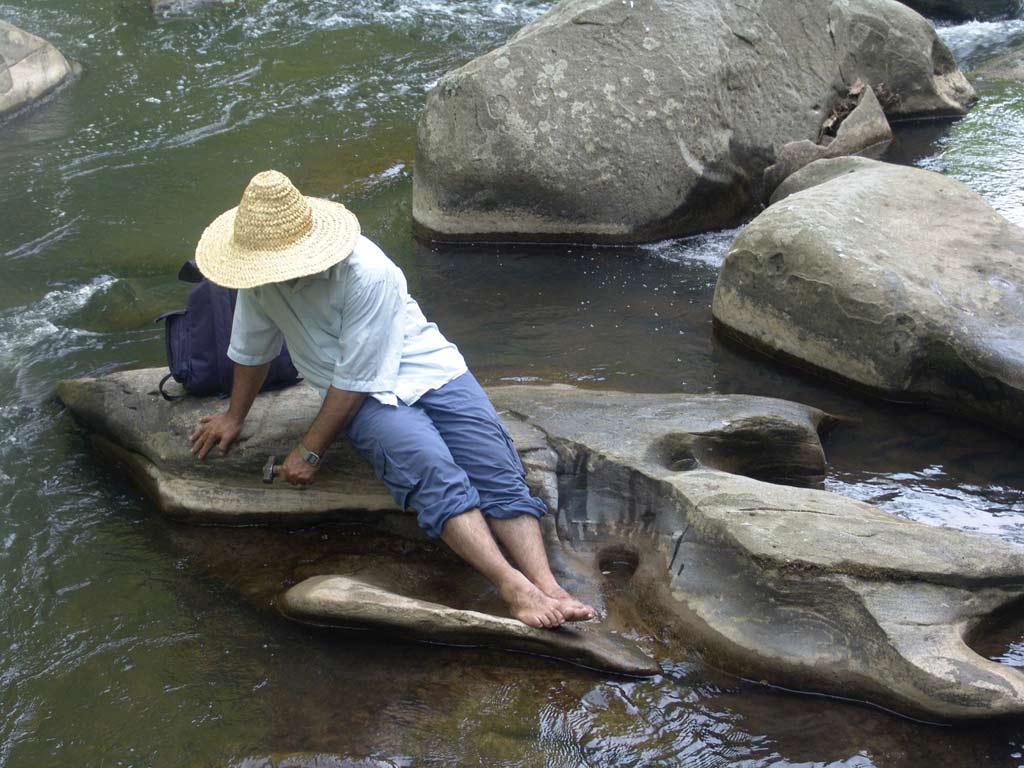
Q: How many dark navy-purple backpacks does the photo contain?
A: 1